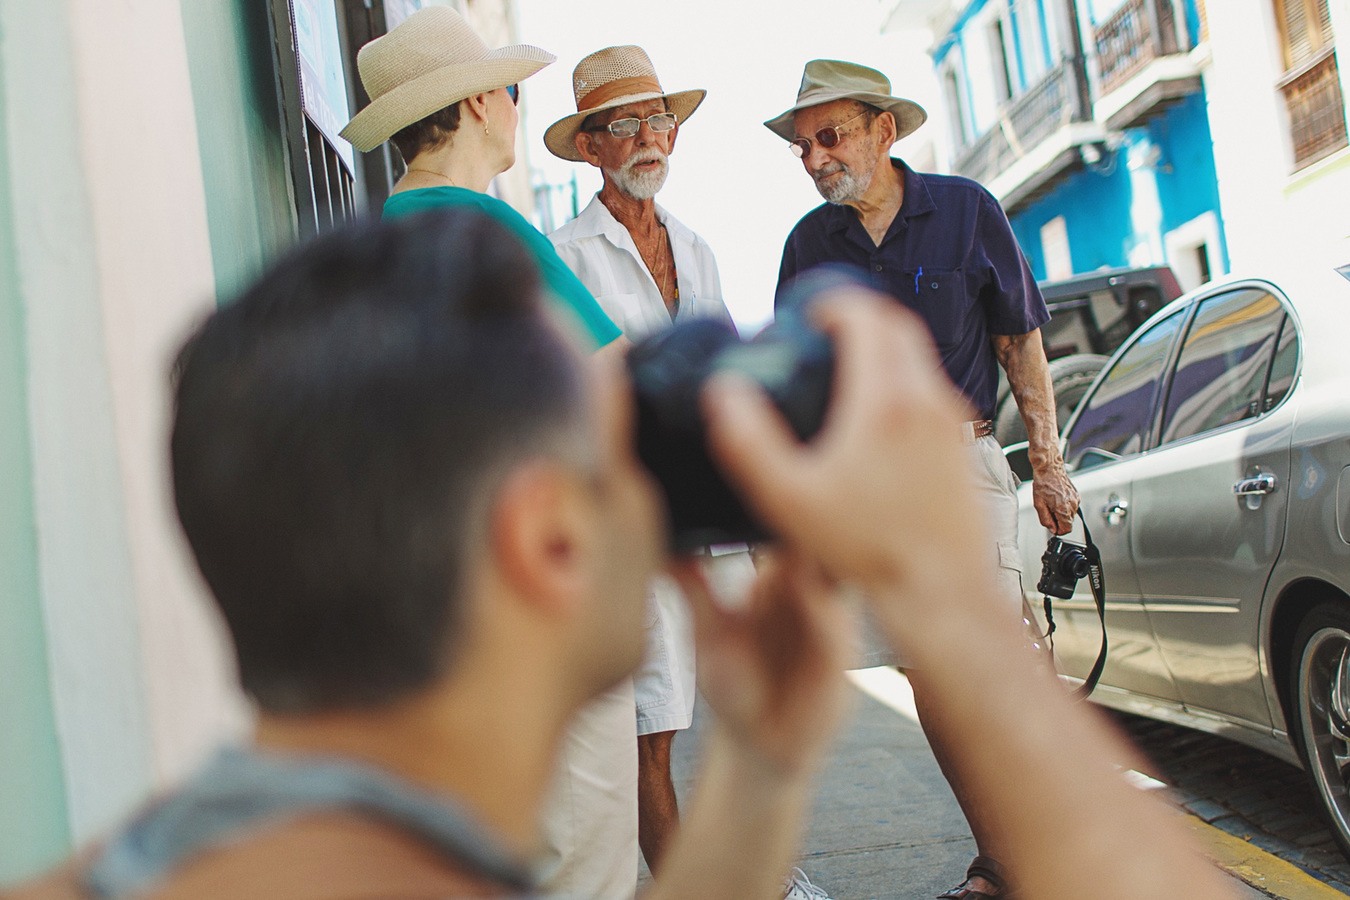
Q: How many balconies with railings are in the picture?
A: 2